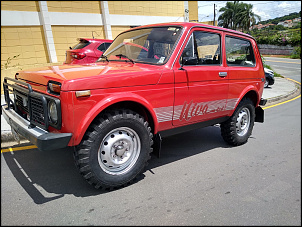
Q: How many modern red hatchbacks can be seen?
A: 1